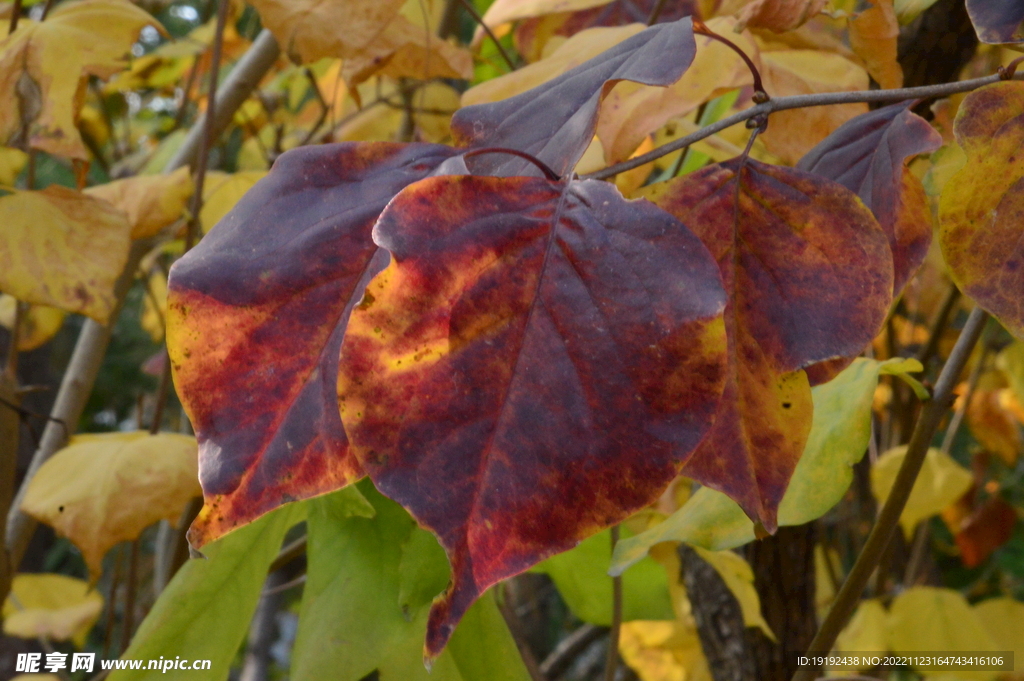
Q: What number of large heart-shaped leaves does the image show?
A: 3